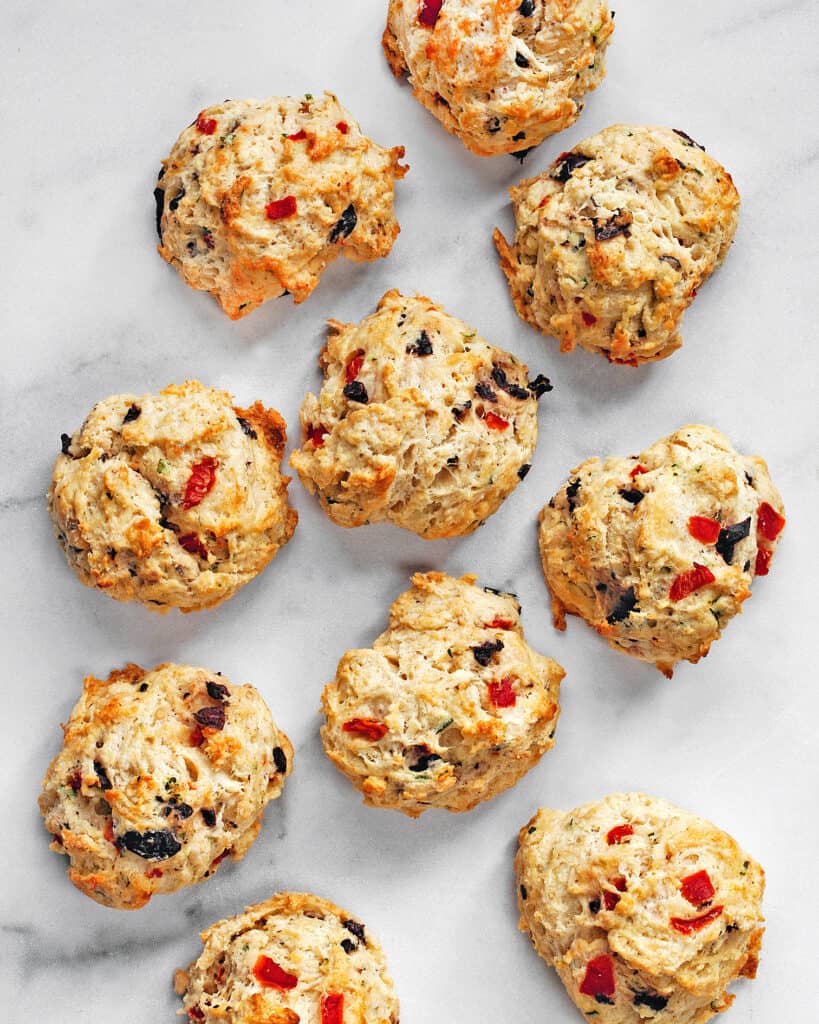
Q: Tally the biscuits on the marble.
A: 10